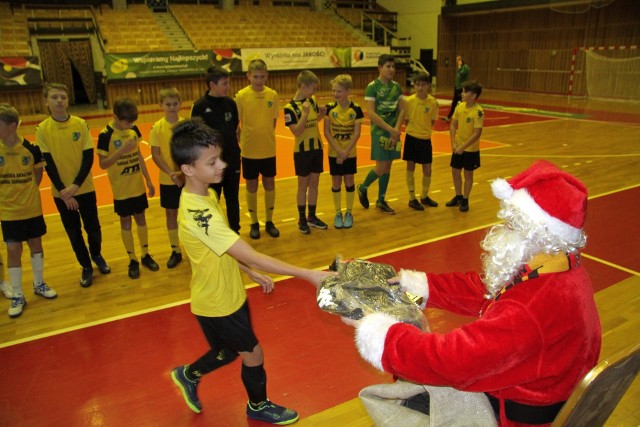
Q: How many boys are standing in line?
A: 11